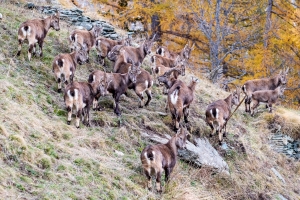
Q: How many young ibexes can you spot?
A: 1